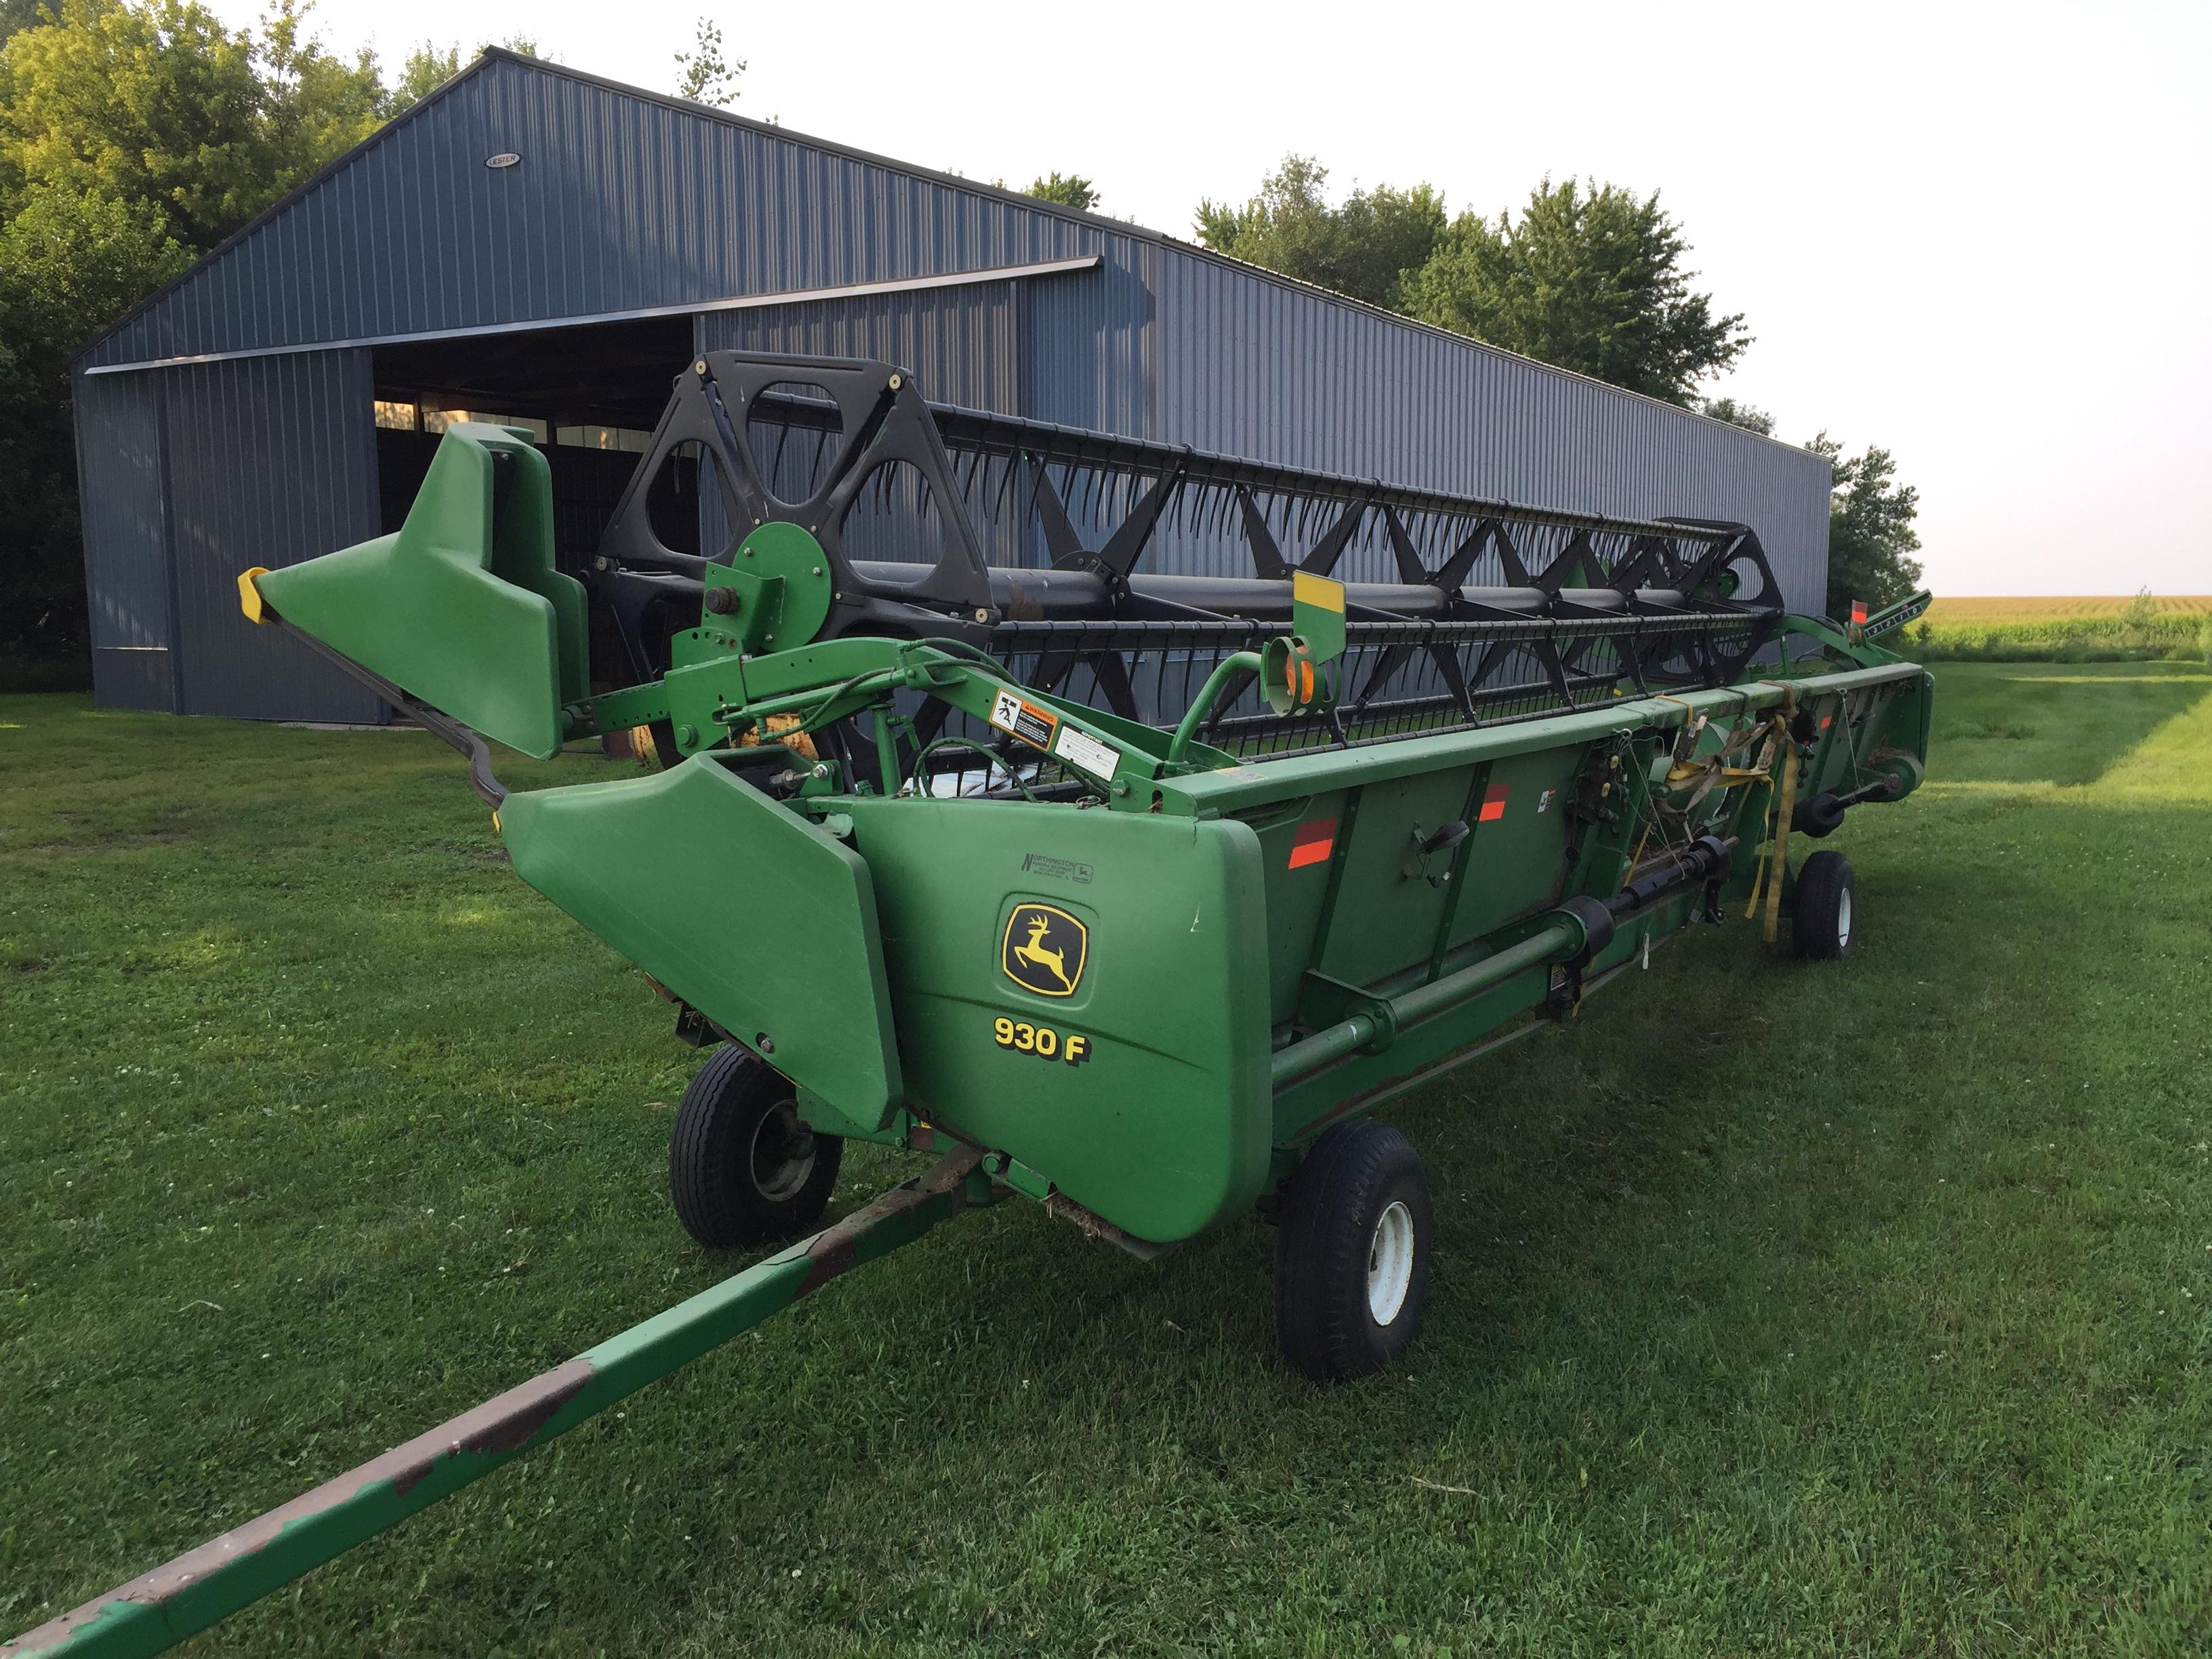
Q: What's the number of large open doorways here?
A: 1